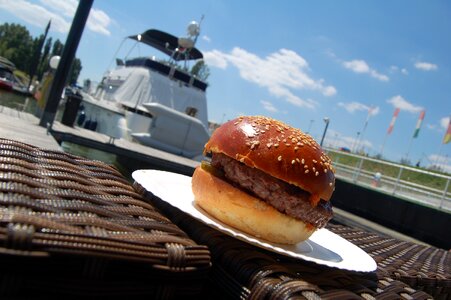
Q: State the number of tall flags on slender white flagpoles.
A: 4